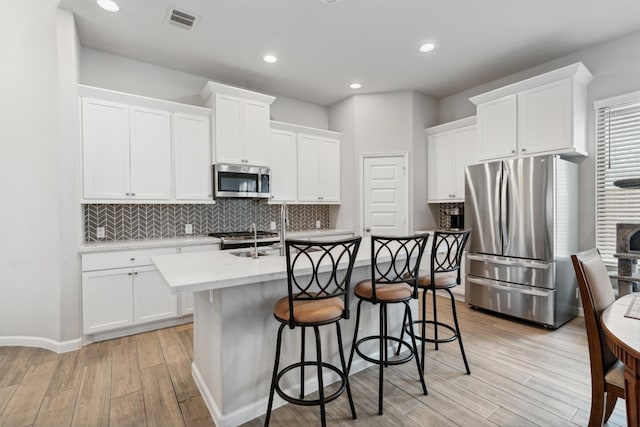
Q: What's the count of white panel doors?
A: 1